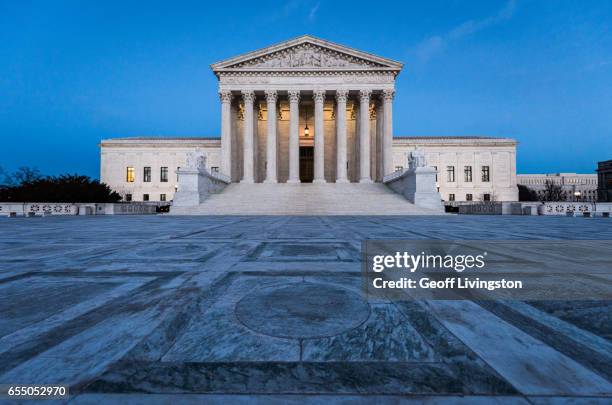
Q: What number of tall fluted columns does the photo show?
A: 8